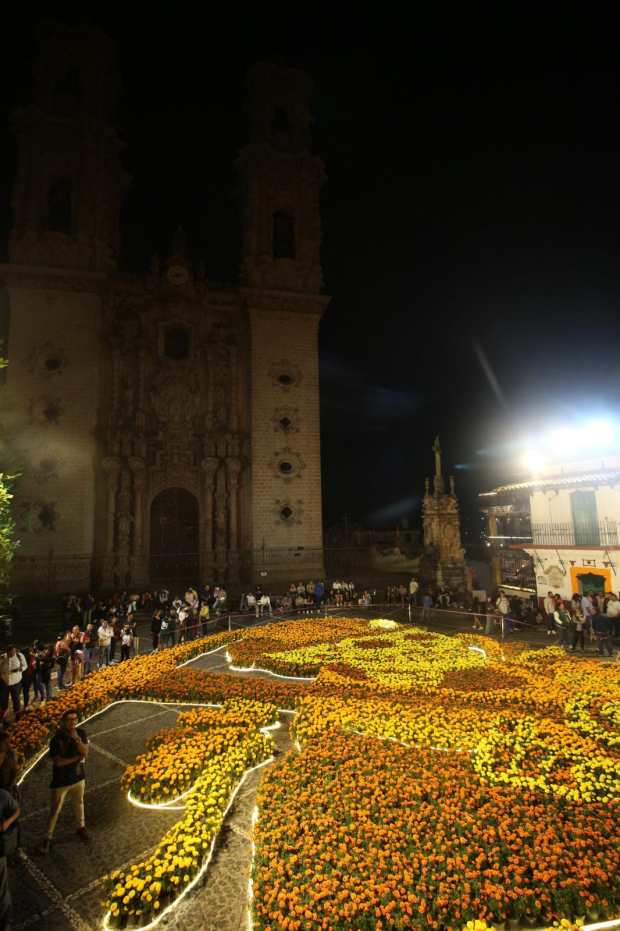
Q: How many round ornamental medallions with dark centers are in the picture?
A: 8